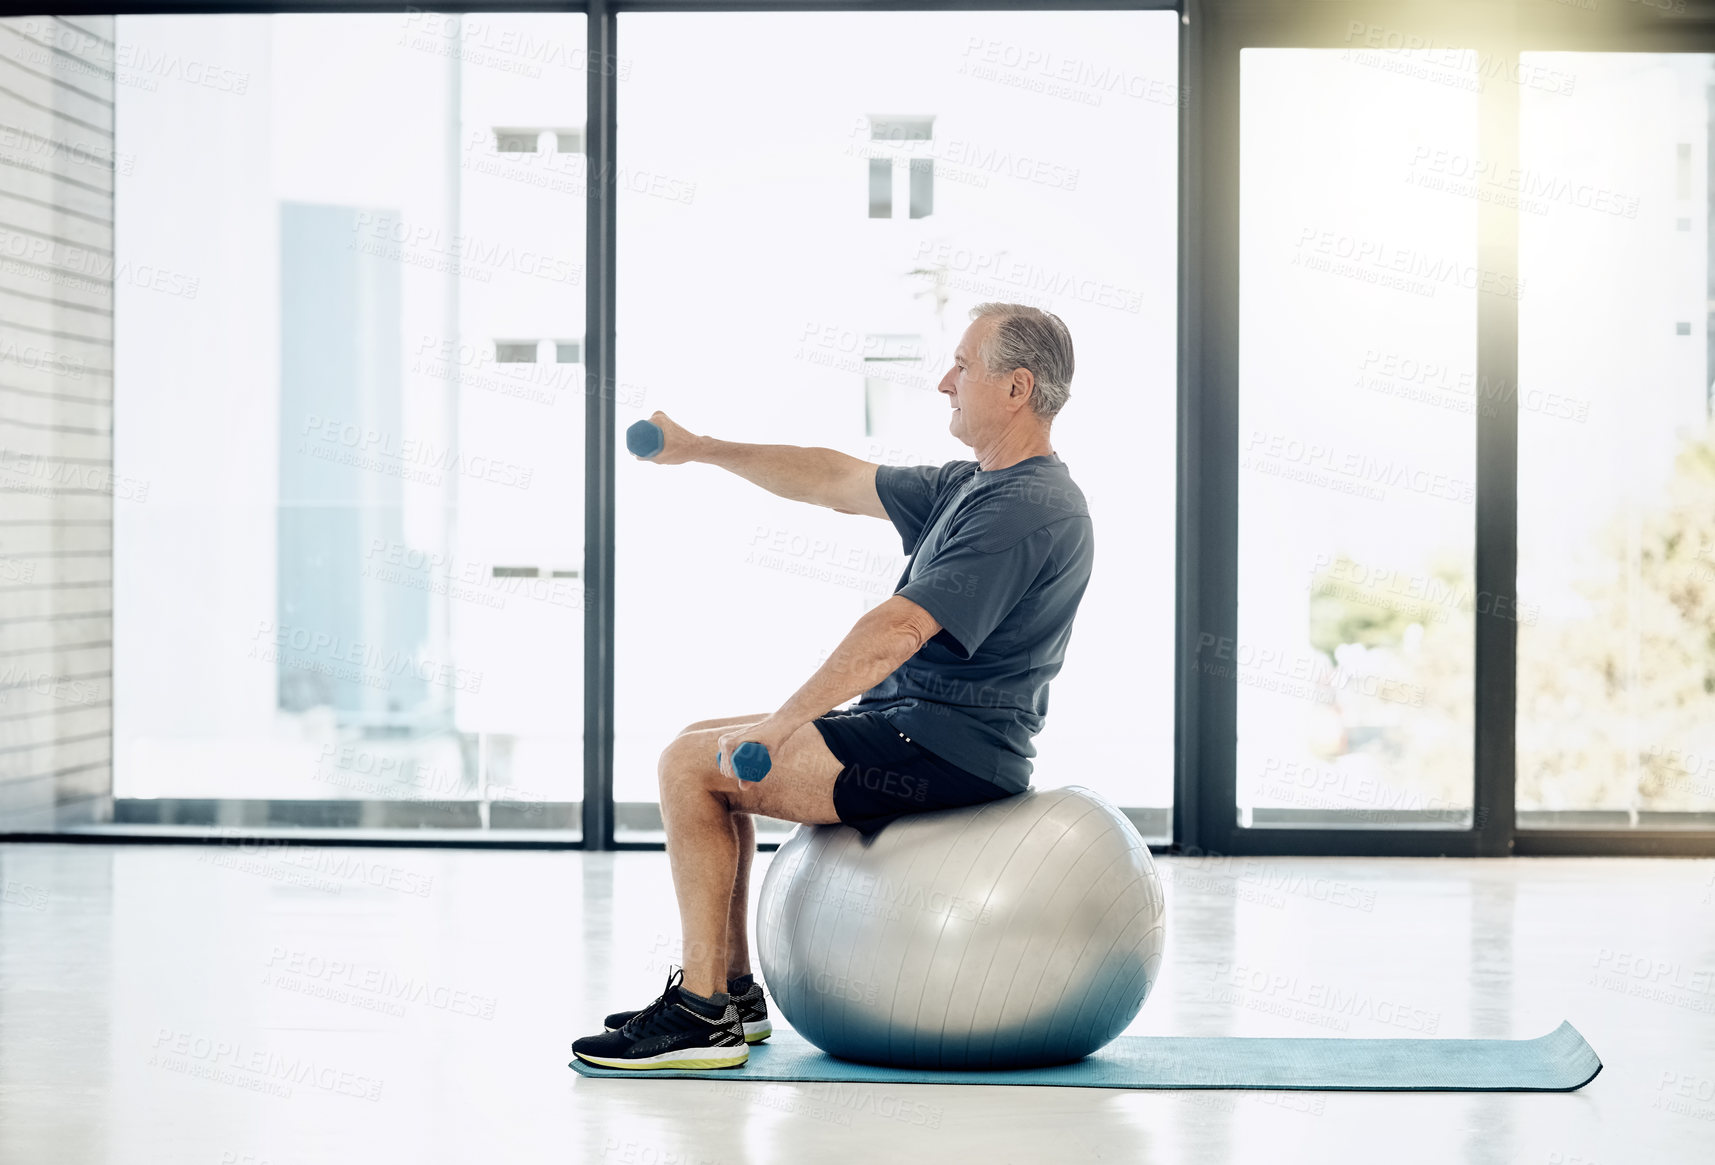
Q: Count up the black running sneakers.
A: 2